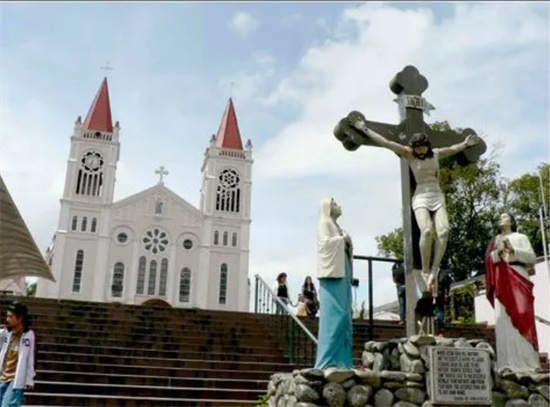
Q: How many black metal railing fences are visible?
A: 1